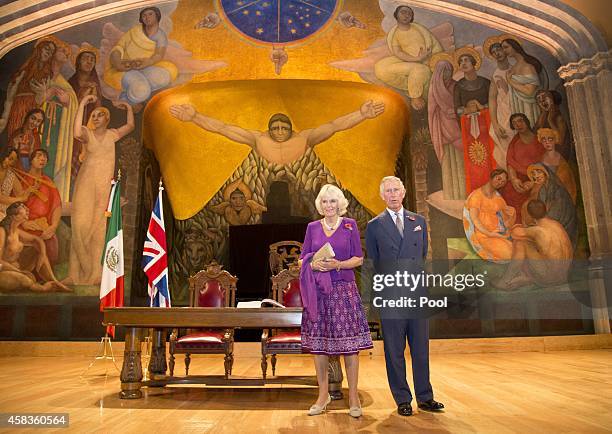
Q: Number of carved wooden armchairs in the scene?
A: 2